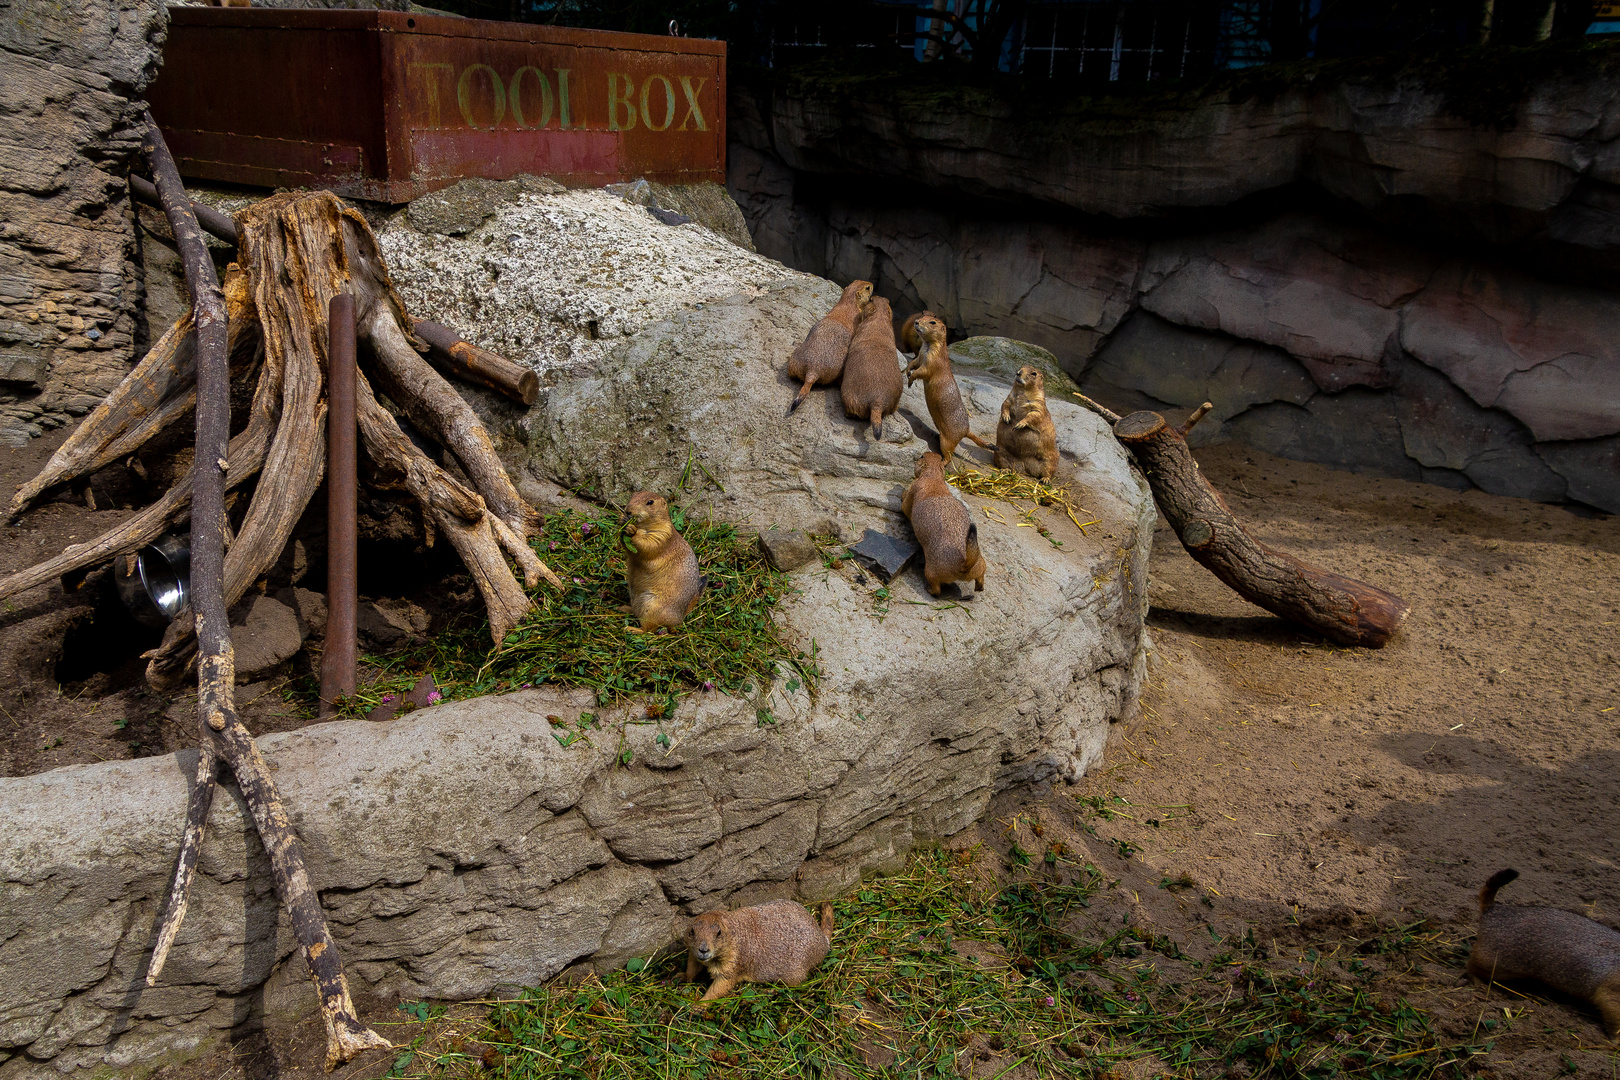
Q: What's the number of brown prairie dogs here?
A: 9